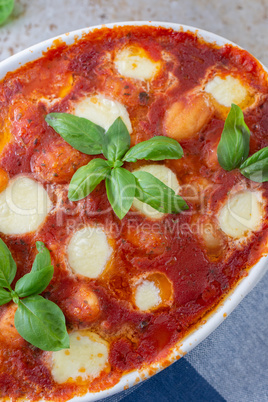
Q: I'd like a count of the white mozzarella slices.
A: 9